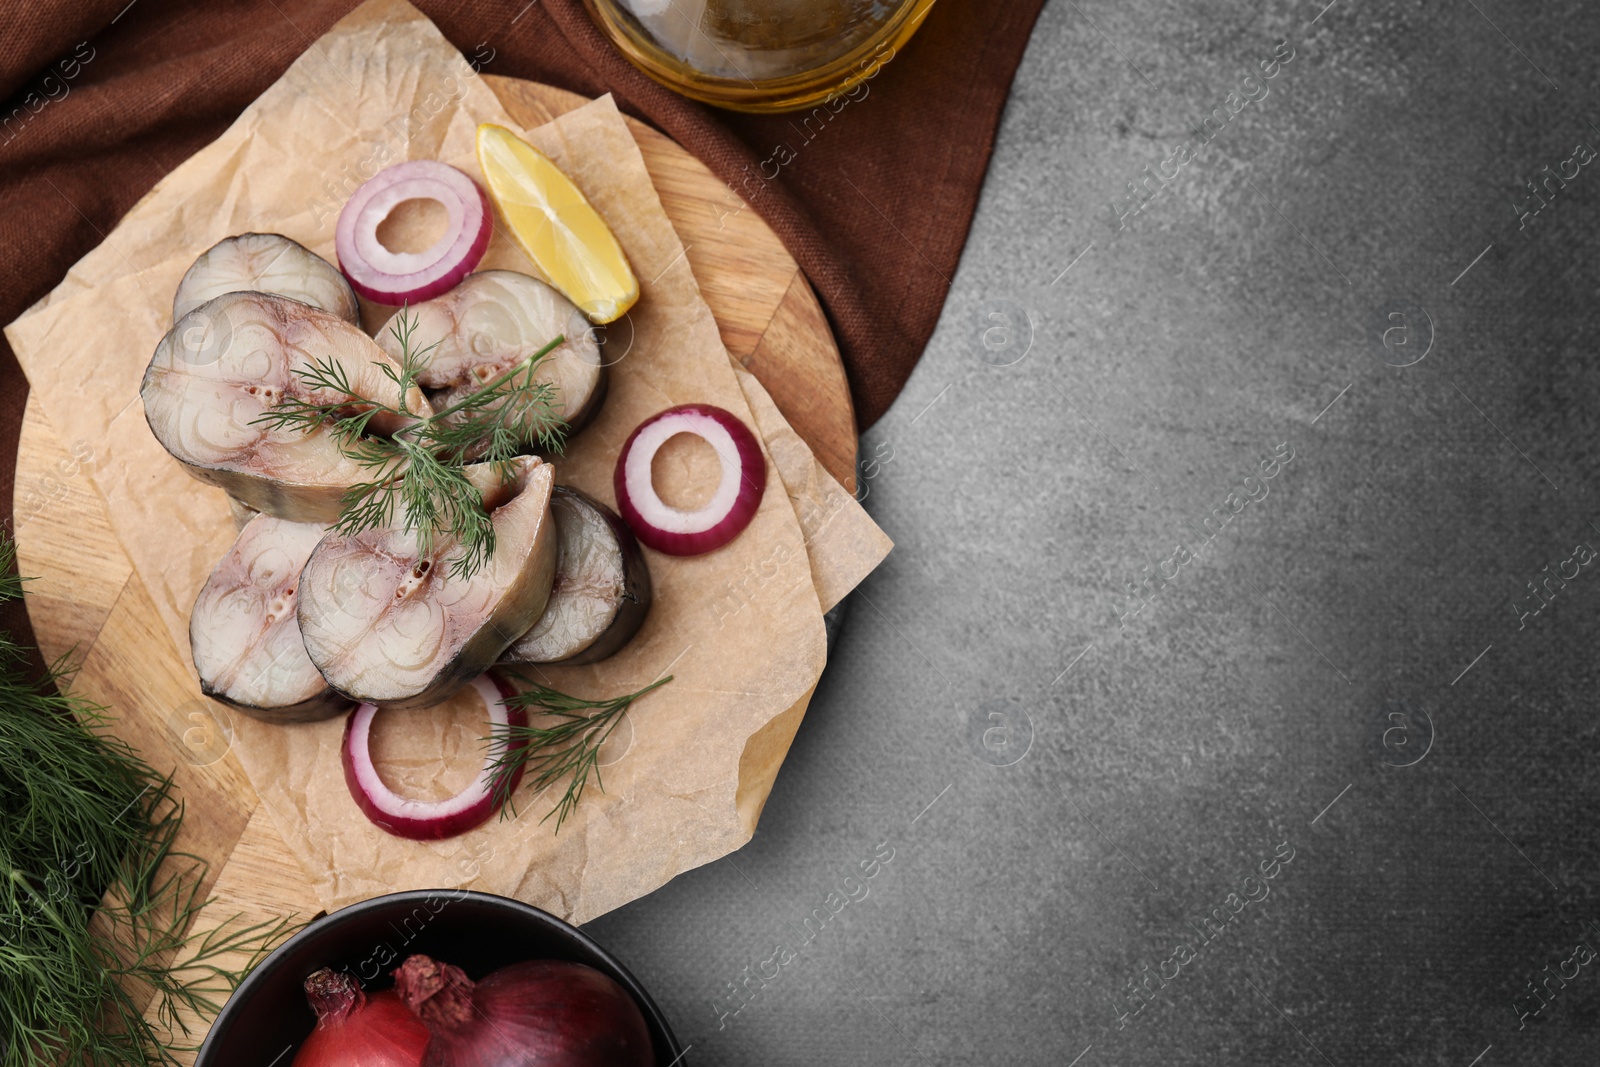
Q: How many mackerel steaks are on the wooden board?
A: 6